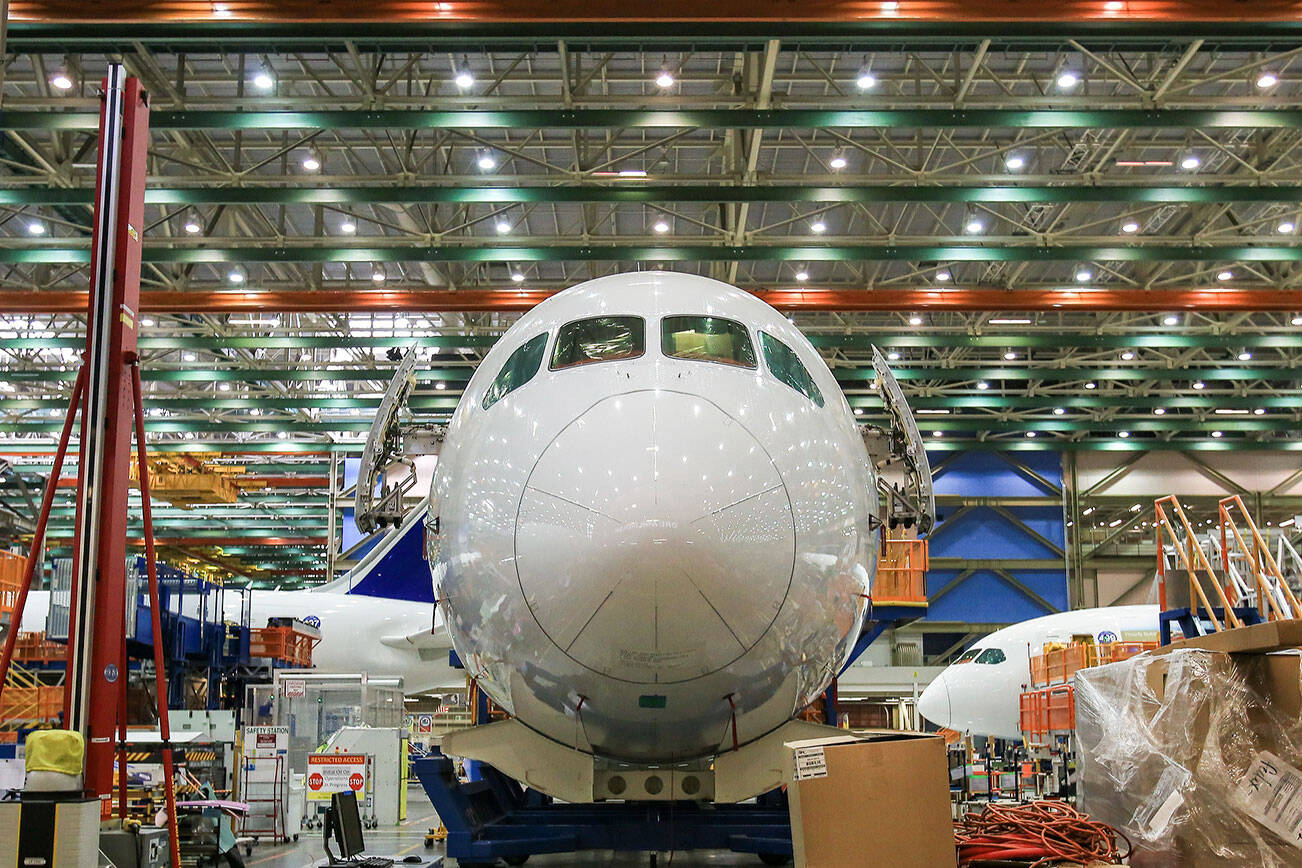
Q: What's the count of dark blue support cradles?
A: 1